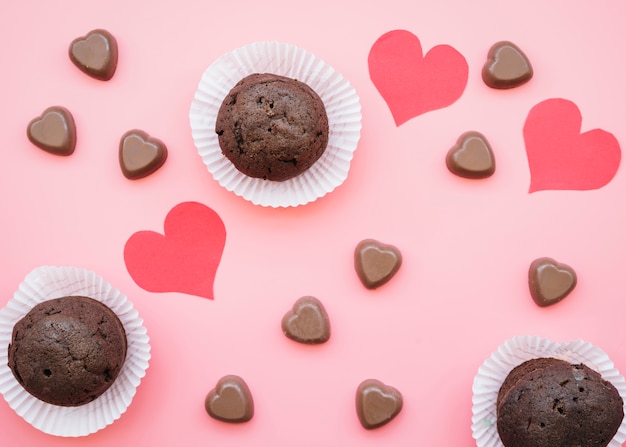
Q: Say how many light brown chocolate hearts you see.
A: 10